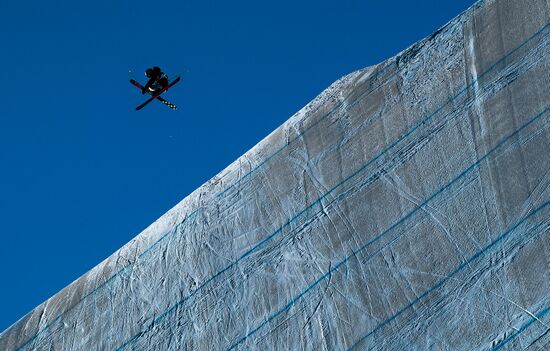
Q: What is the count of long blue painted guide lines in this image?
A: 5